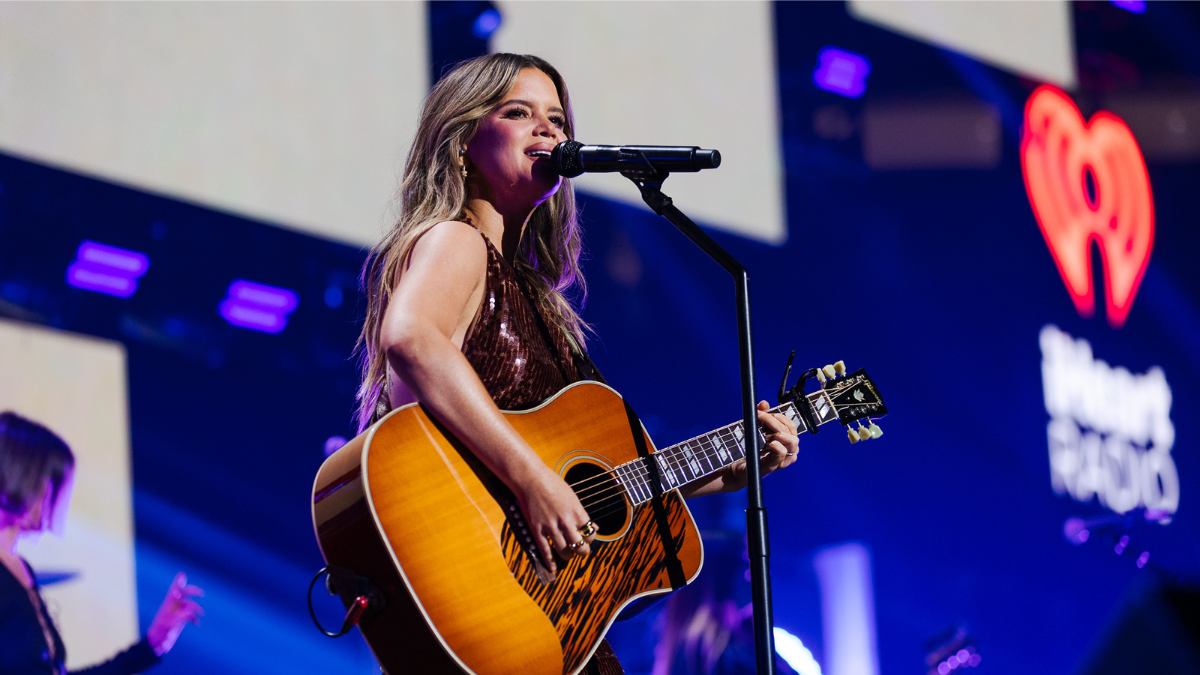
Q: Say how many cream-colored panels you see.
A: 4